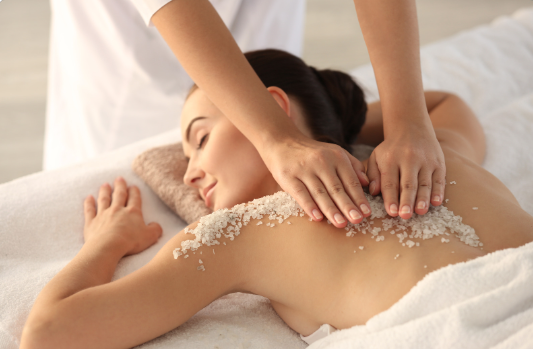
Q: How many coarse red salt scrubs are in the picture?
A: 0